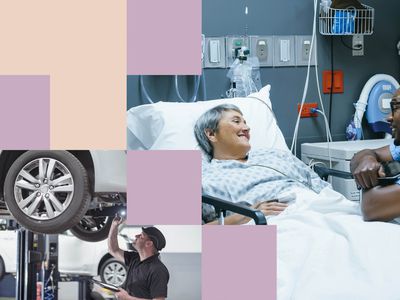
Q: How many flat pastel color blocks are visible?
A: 5